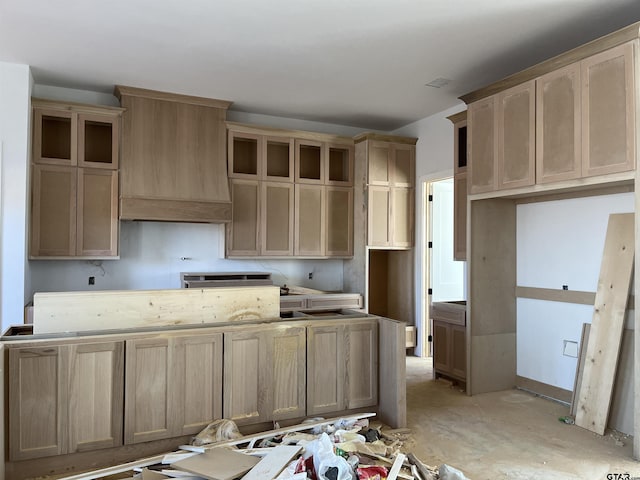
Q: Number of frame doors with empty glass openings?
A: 7